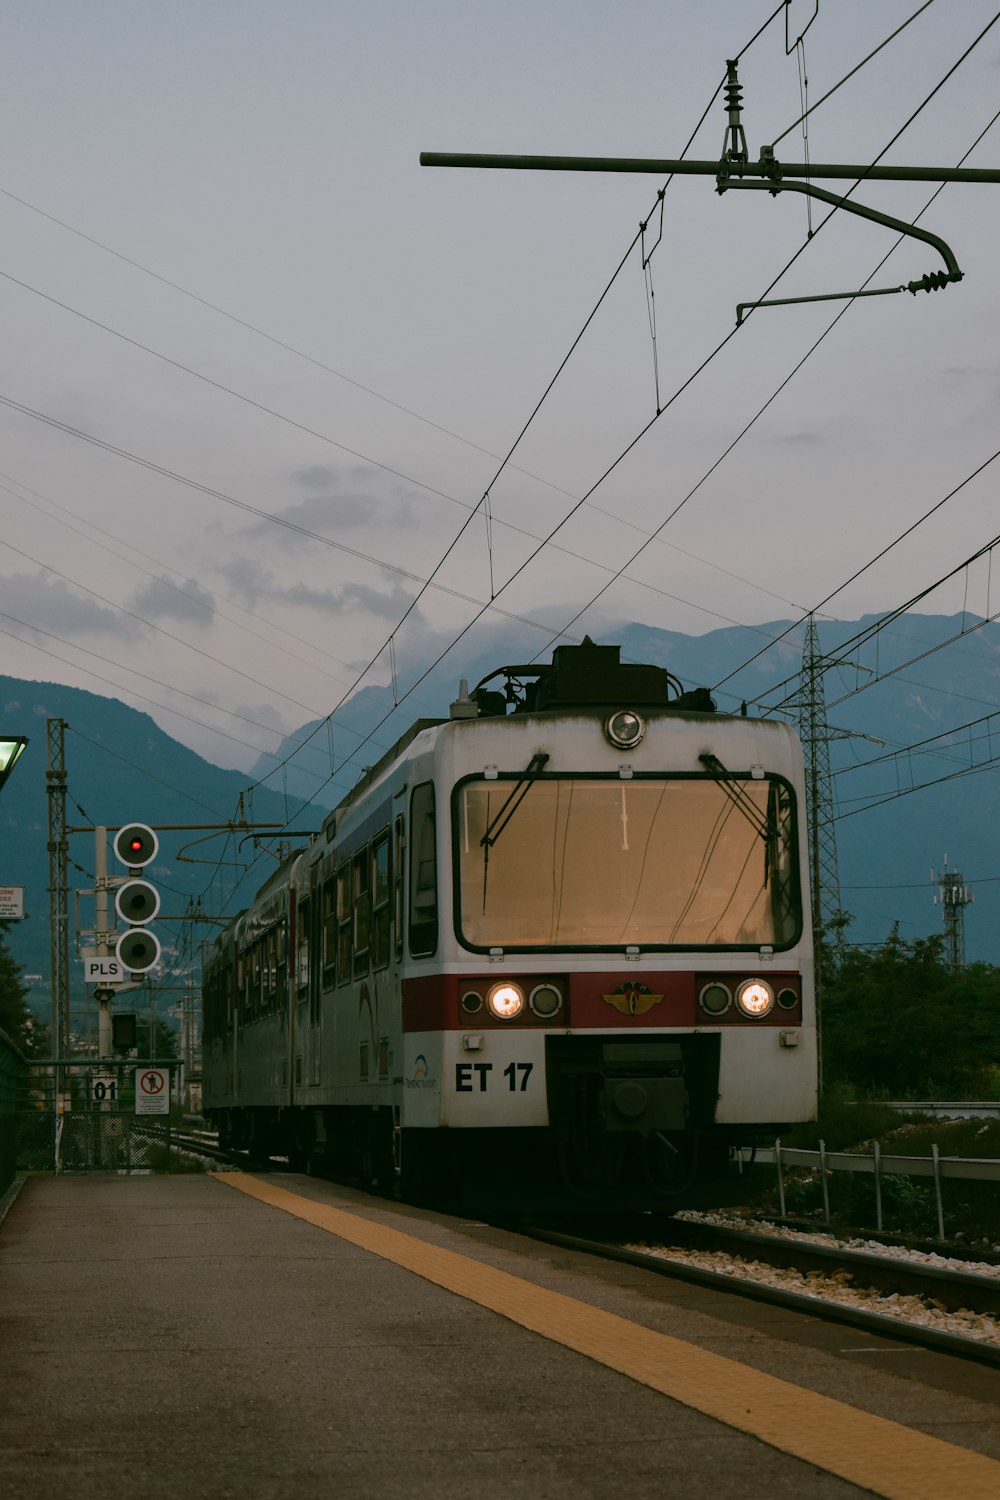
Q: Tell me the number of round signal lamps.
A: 3